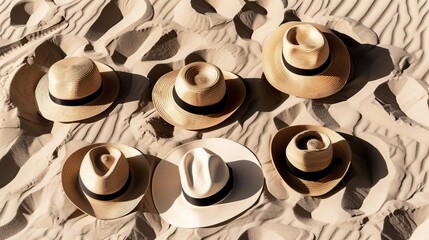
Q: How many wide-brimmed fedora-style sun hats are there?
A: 6